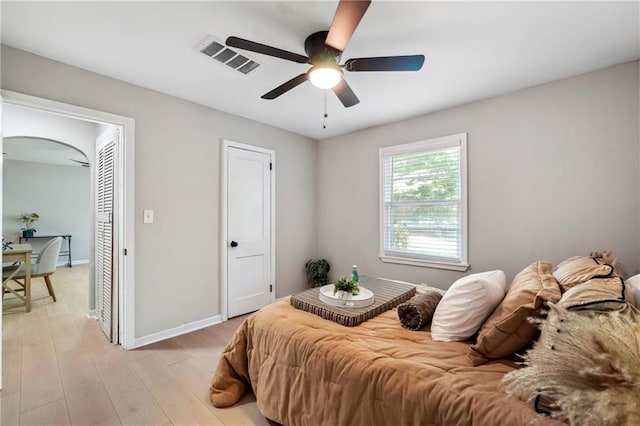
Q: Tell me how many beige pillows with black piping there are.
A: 2